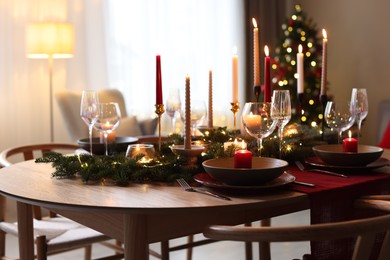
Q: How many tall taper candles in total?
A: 8